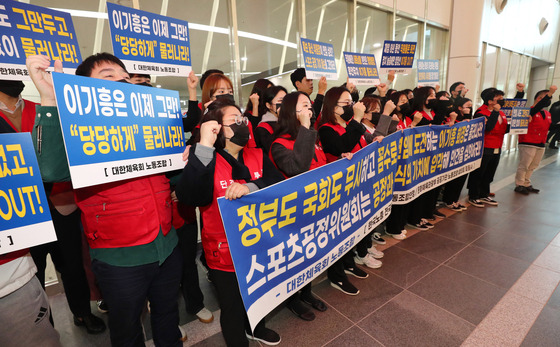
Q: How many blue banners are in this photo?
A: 11